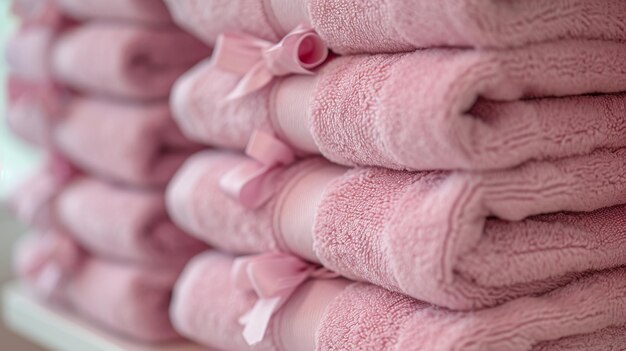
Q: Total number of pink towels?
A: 9